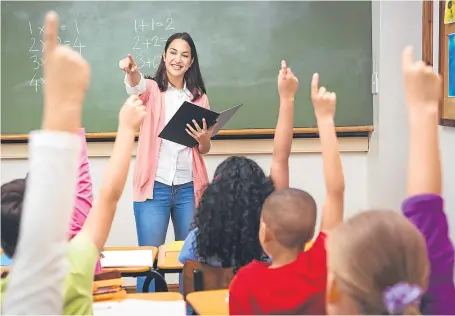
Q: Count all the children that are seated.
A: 6